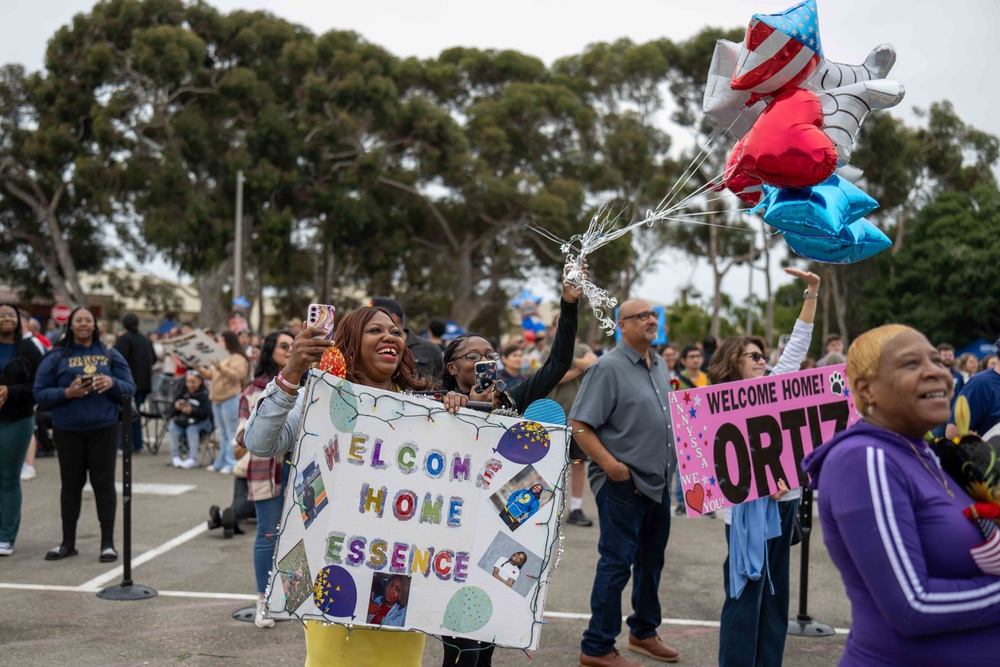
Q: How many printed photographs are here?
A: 5